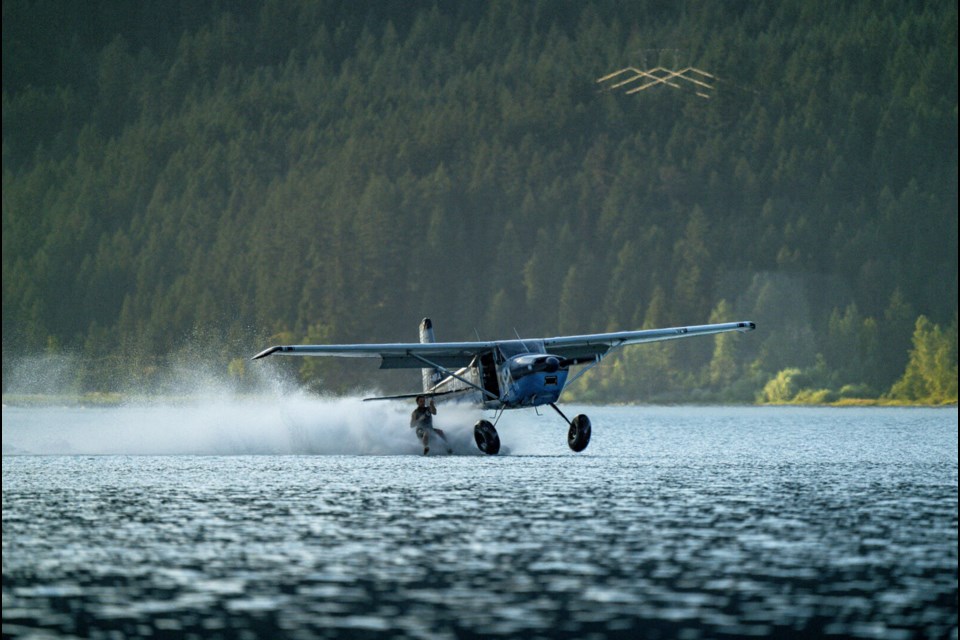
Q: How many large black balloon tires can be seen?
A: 2